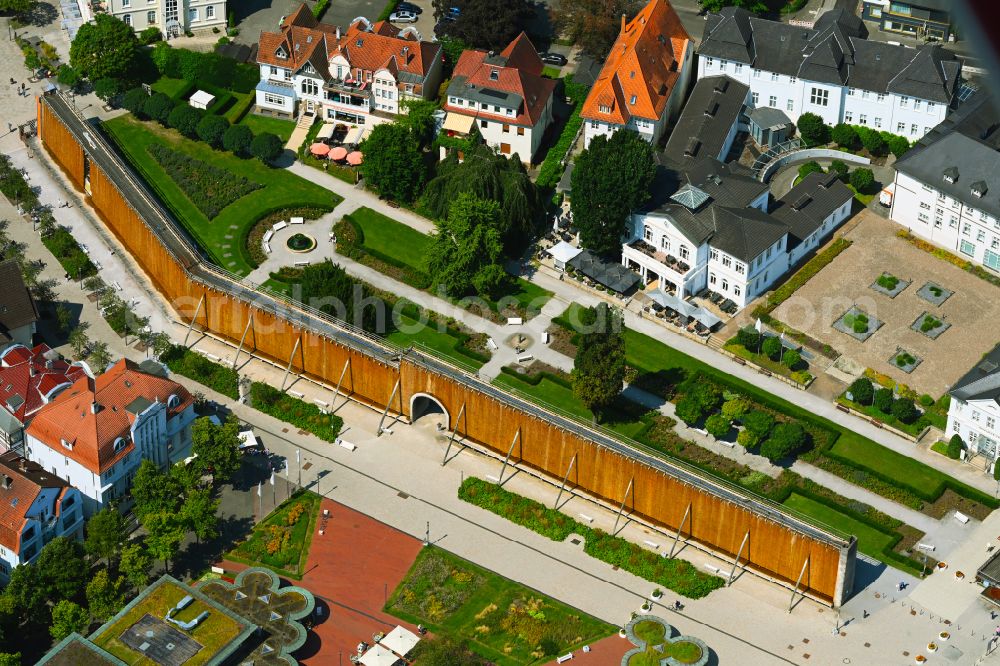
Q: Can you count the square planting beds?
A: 5